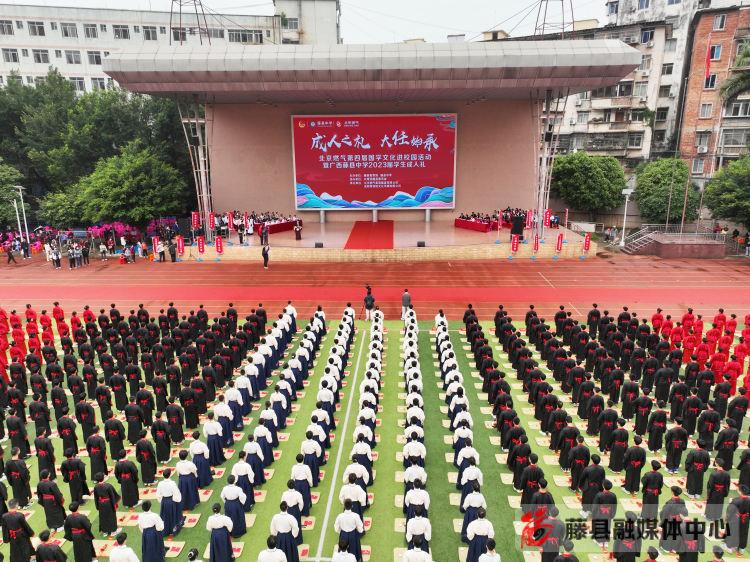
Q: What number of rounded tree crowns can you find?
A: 3